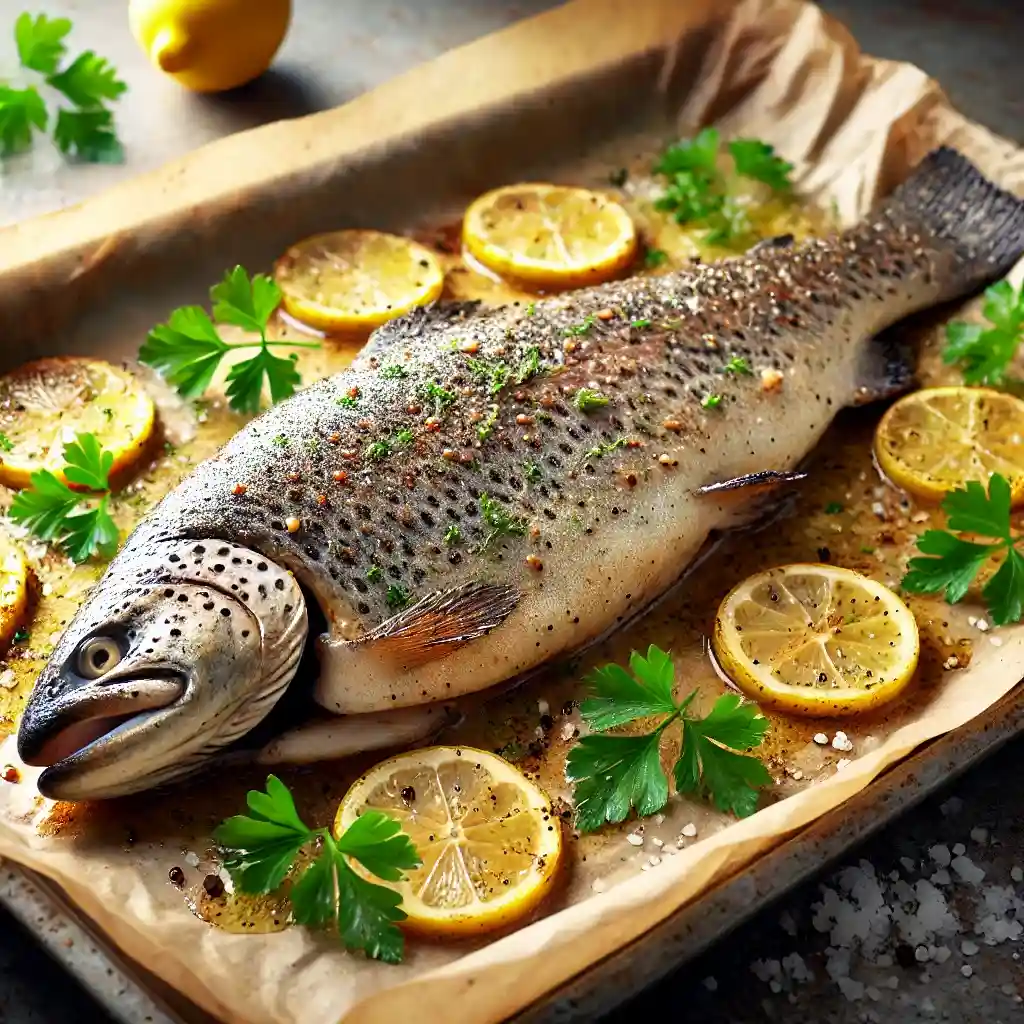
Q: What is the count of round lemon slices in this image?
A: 7